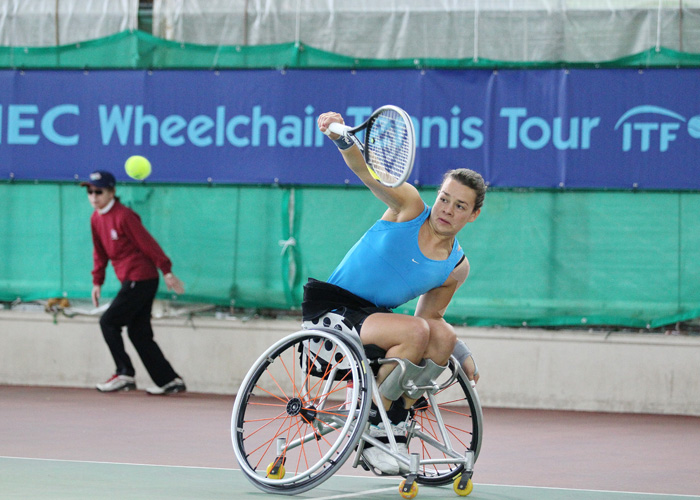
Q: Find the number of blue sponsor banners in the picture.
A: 1